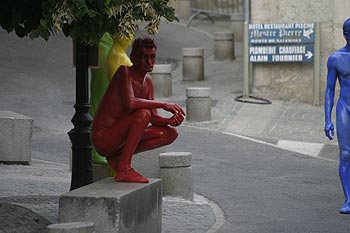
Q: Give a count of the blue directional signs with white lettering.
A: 2